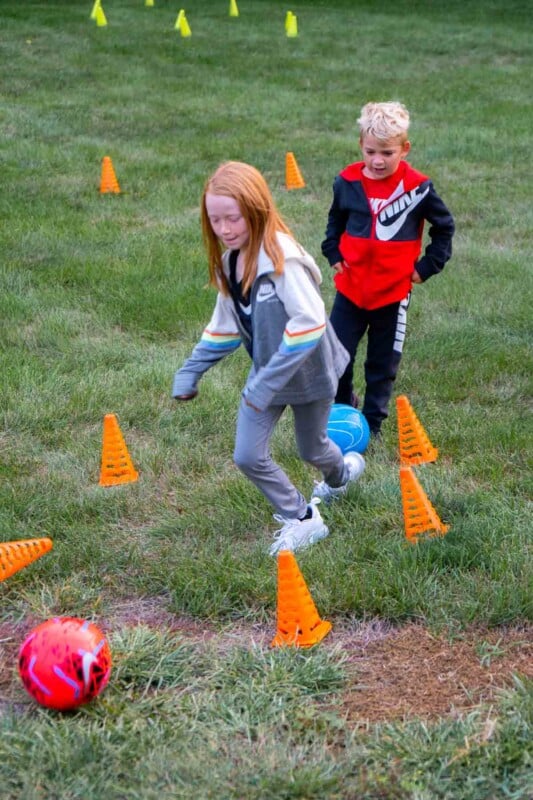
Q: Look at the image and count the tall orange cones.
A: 7